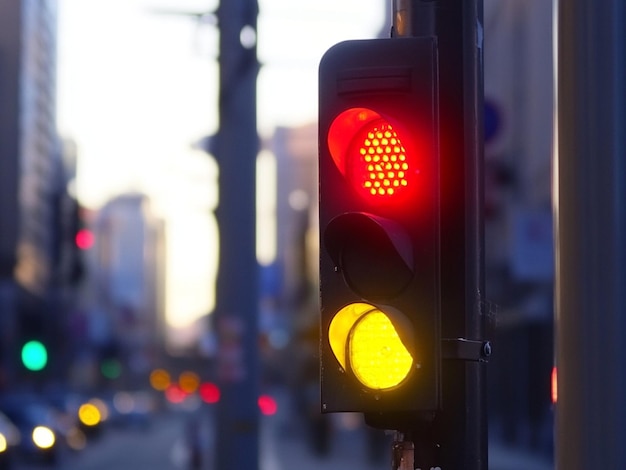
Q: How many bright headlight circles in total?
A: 3